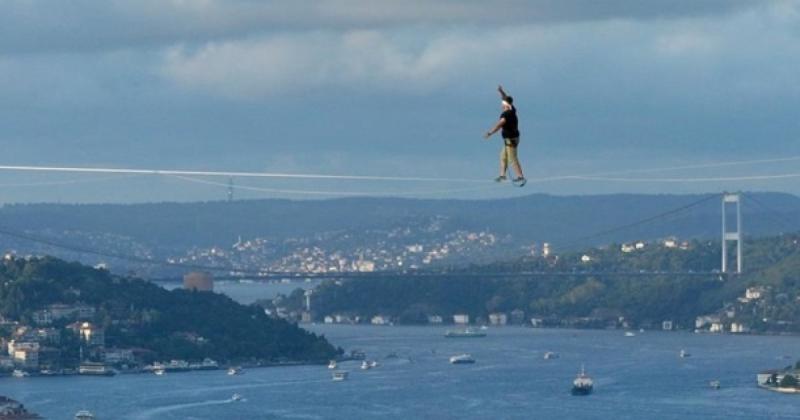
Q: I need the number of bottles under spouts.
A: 0